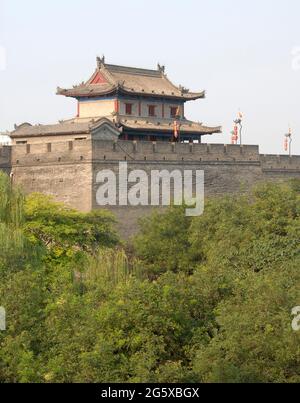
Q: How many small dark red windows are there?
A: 3